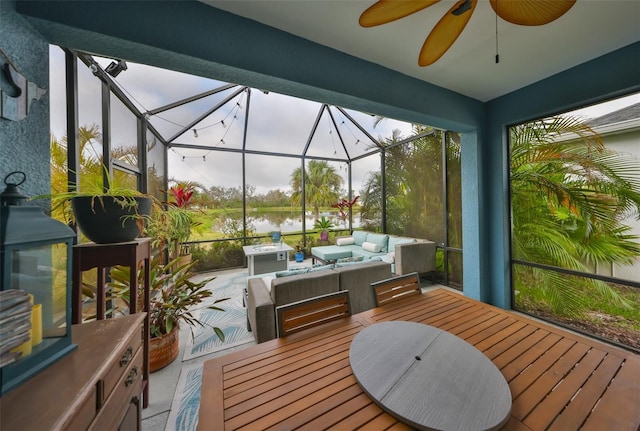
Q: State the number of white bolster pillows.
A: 2